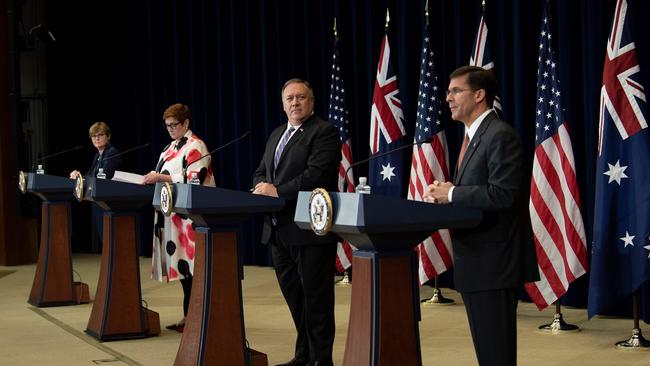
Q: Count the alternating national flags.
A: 6